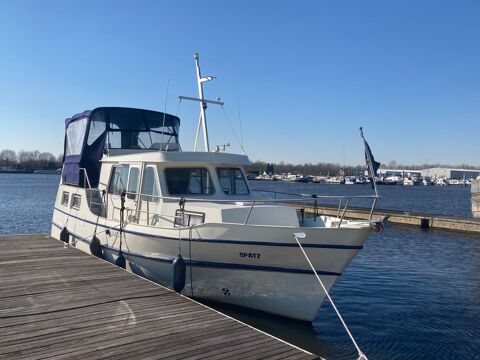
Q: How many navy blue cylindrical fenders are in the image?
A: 4